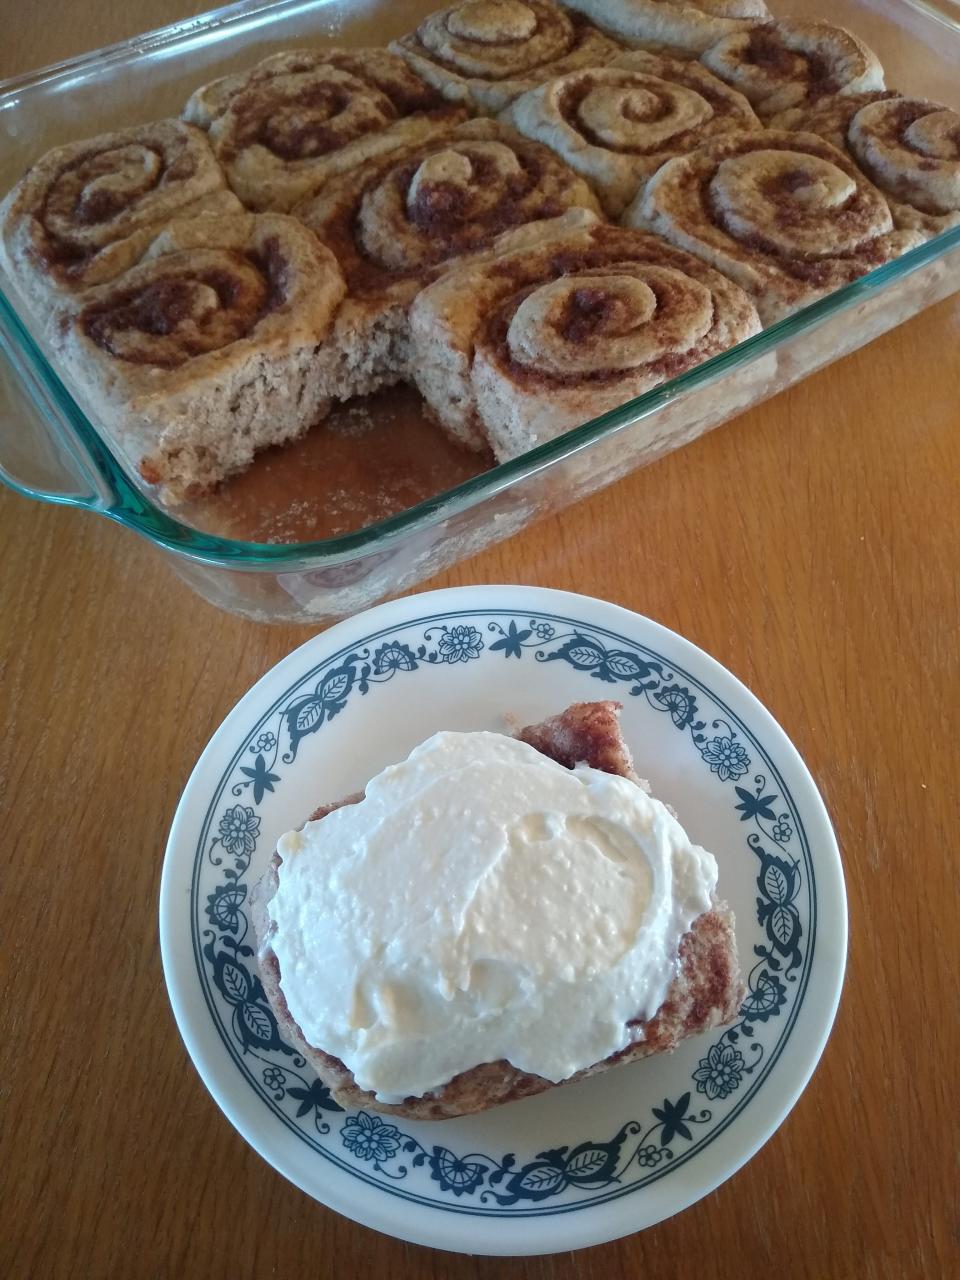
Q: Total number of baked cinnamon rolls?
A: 12